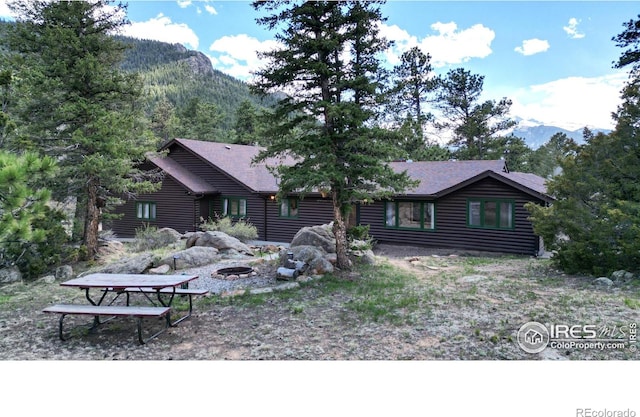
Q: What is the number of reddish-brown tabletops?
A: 1